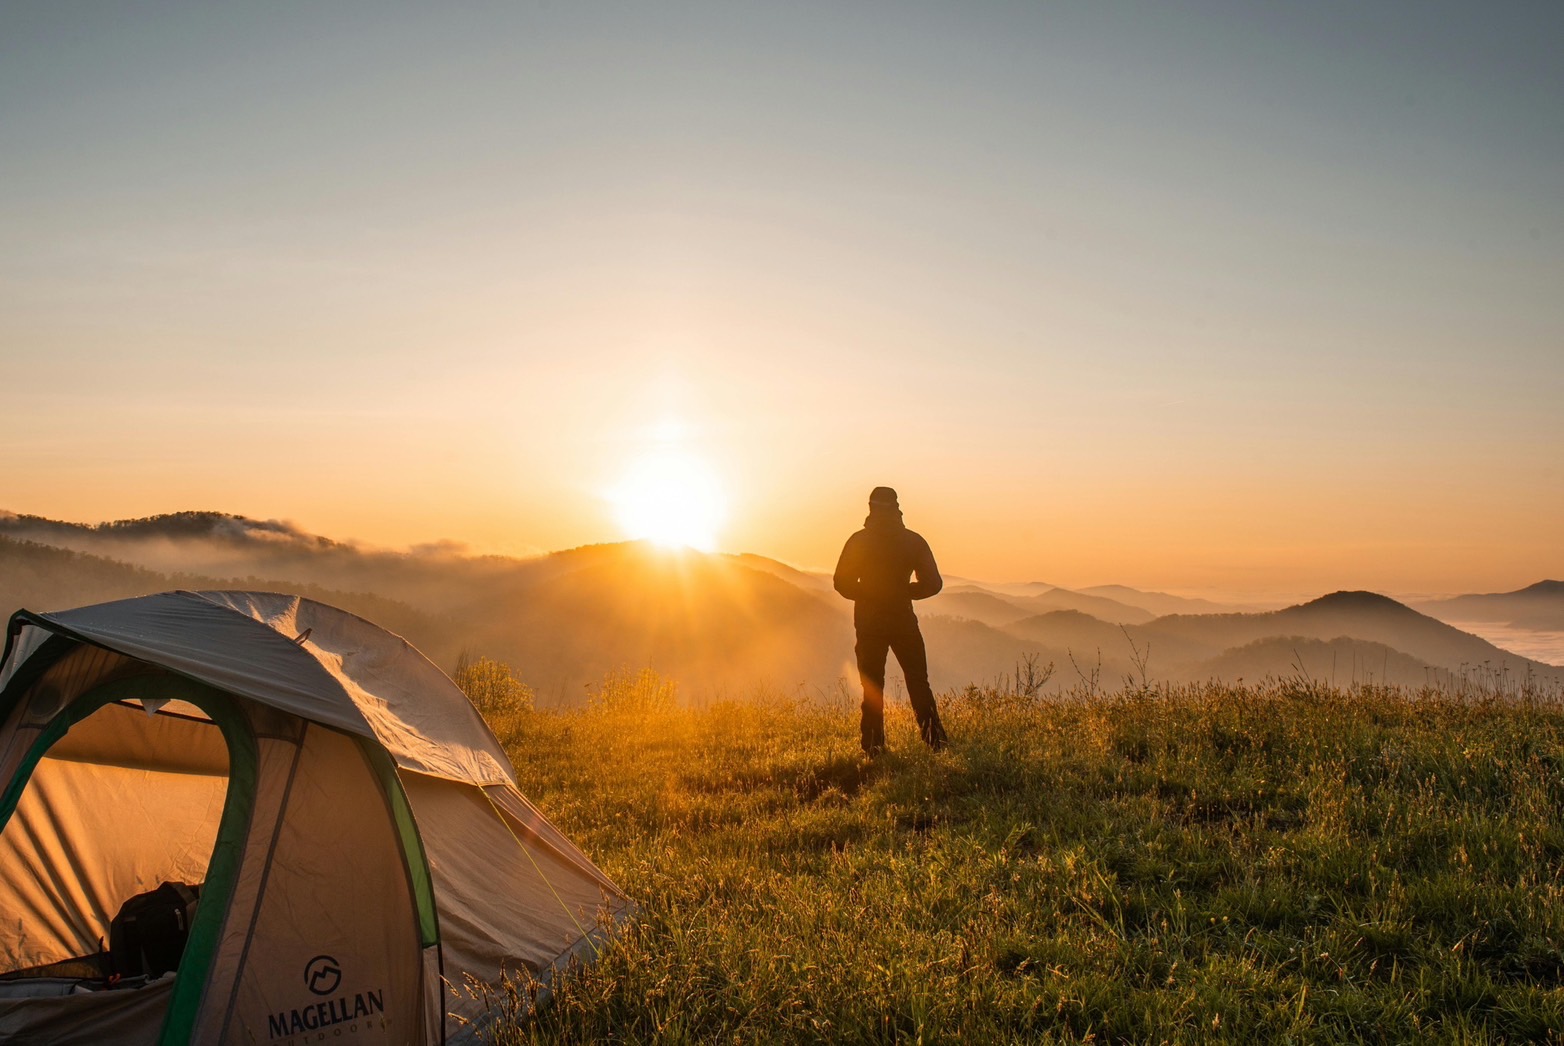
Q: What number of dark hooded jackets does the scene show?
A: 1